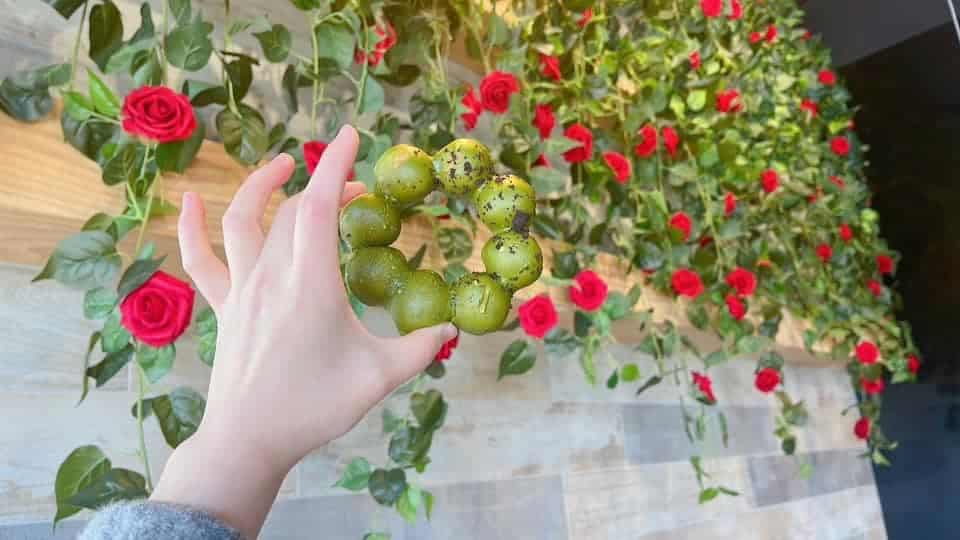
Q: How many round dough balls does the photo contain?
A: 8